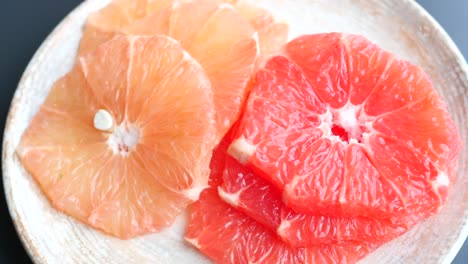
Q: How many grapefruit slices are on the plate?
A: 6